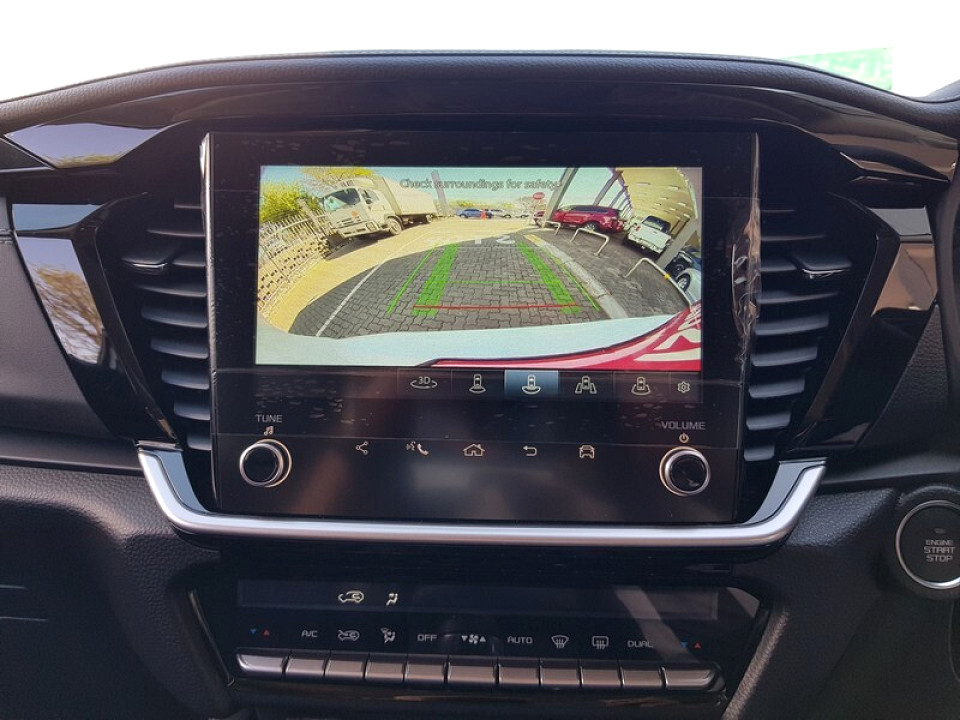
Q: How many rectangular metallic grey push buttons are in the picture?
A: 11